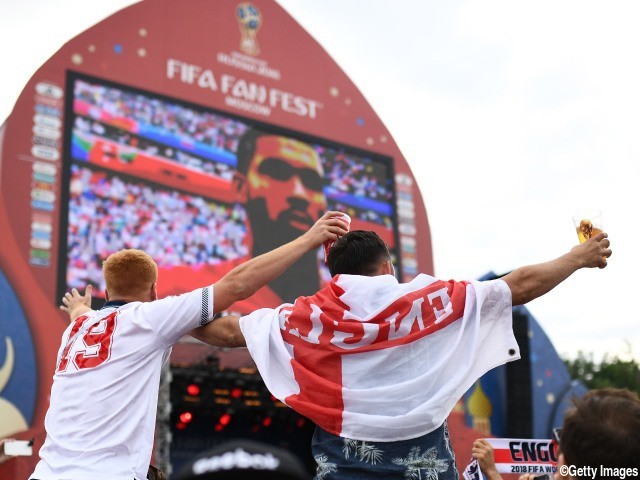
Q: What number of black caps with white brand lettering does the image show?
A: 1